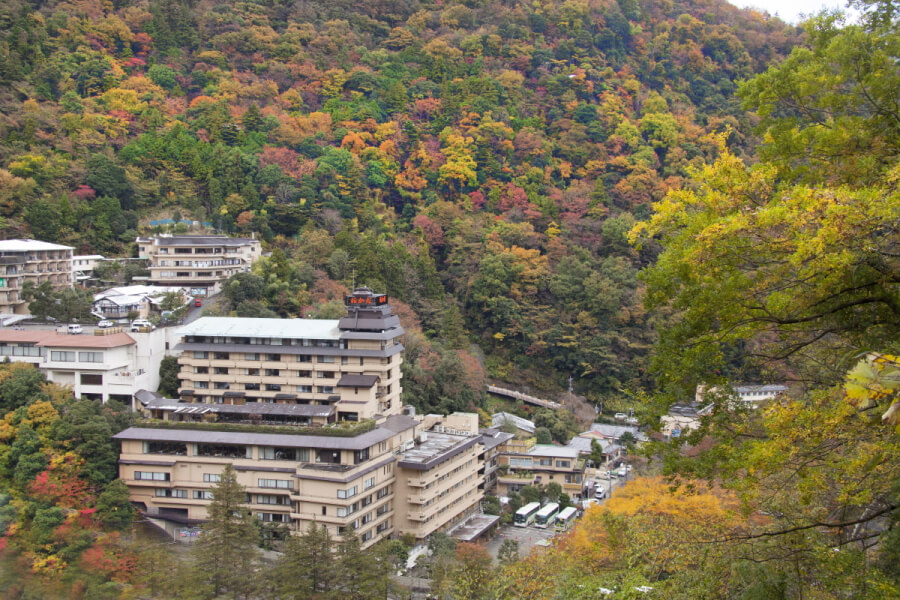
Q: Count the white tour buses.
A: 3